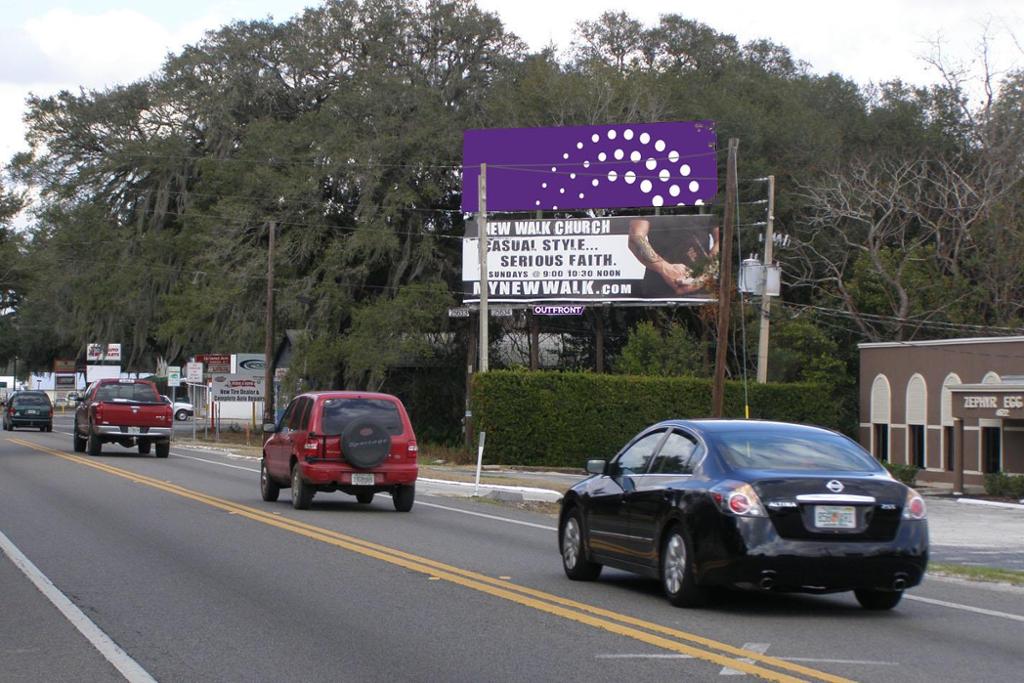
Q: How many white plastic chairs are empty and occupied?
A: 0